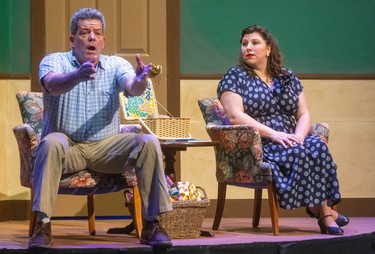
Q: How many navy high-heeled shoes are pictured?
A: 2